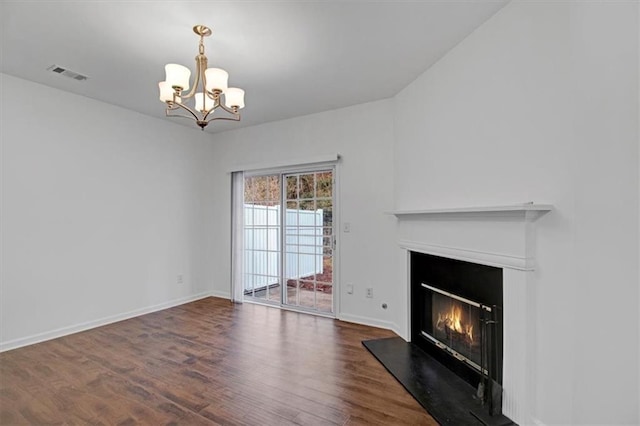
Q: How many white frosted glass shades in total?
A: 5